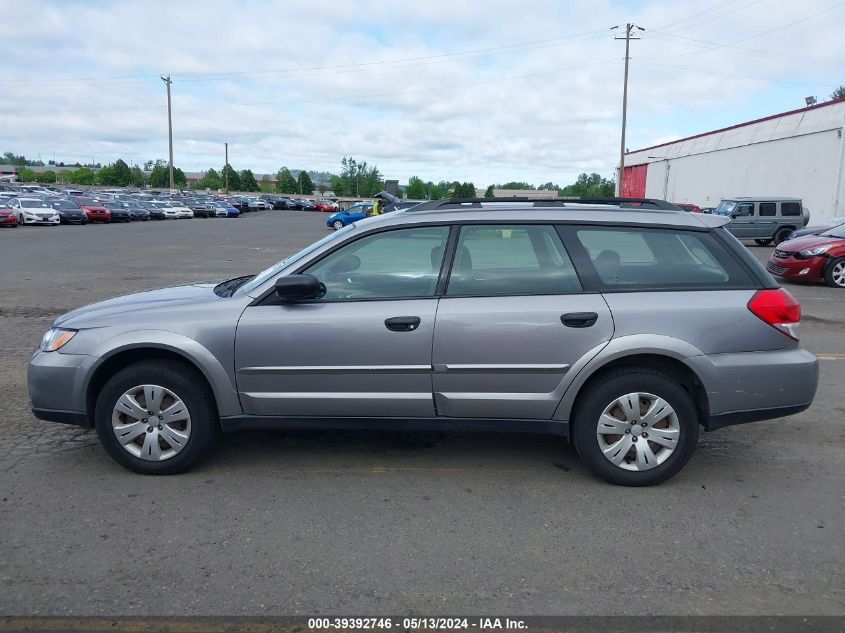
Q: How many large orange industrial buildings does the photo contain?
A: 0